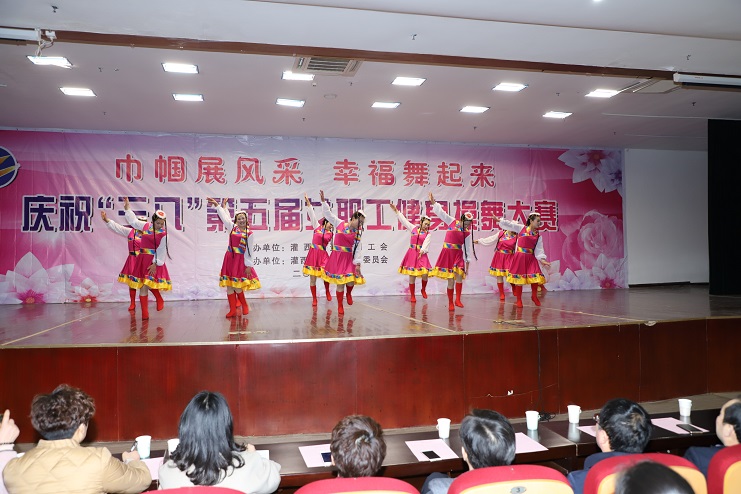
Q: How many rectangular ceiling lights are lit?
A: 12